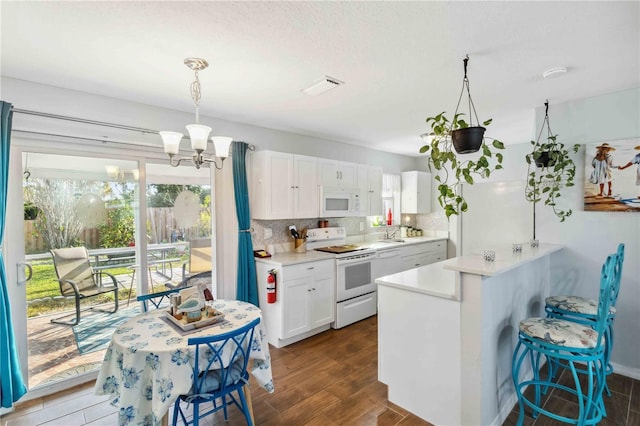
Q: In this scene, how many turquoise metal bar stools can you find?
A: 2